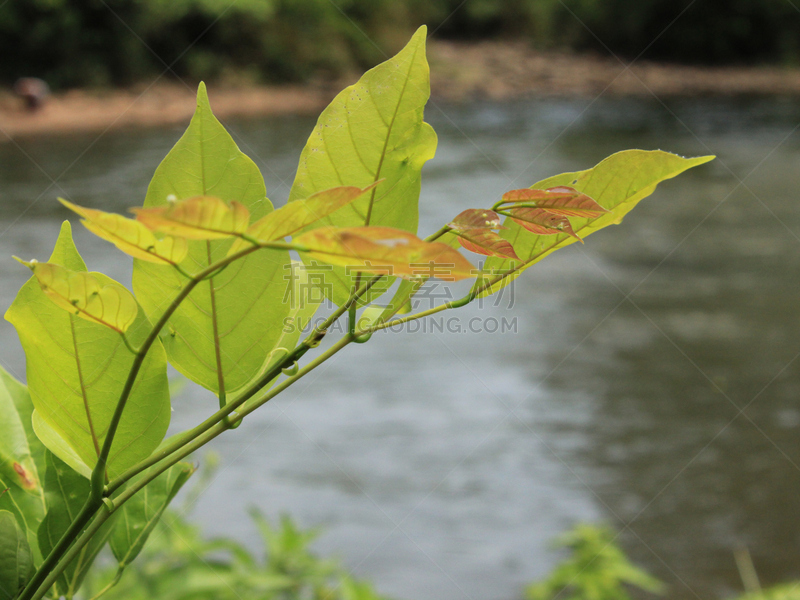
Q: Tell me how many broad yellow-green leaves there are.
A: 4